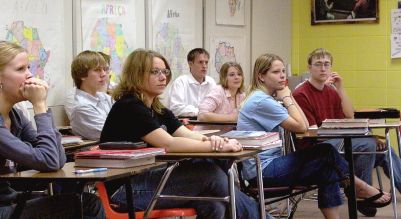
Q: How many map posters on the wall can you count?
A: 5